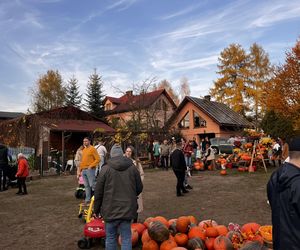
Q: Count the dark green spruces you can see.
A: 2